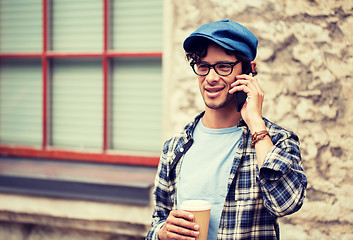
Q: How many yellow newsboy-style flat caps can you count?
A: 0